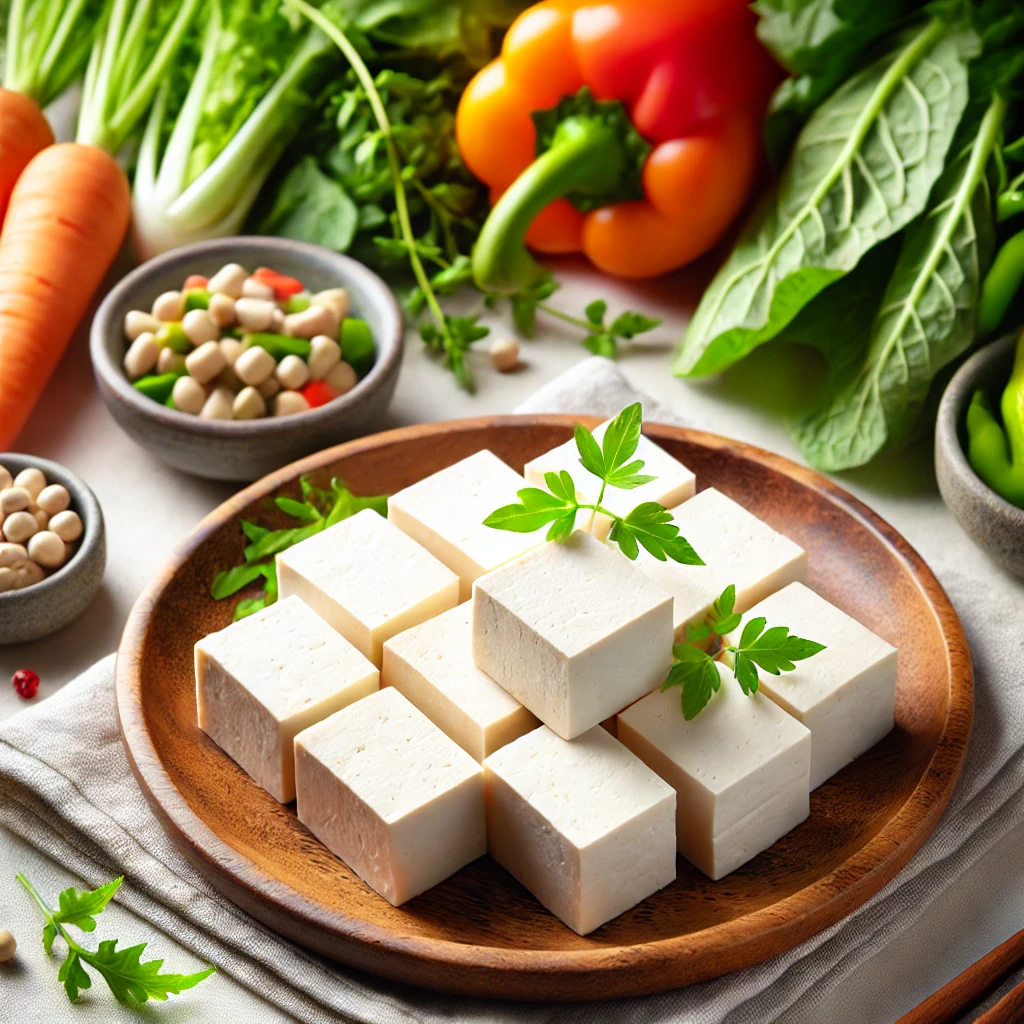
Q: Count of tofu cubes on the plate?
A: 11